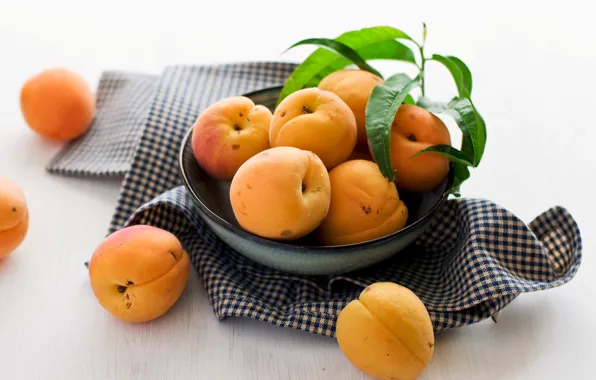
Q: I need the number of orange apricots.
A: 10